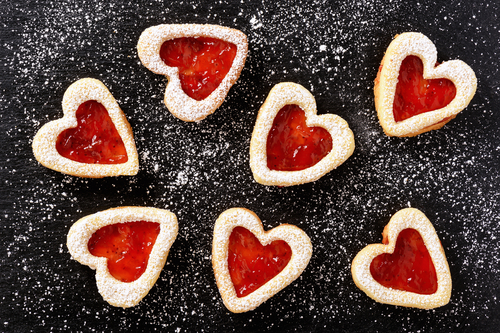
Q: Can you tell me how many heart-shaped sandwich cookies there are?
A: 7